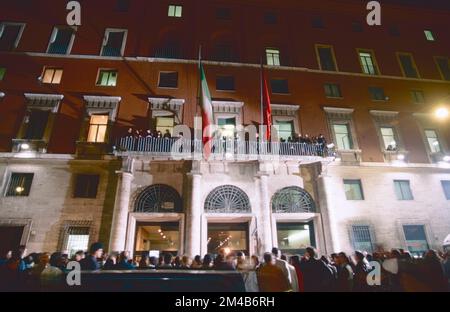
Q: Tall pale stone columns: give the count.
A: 4